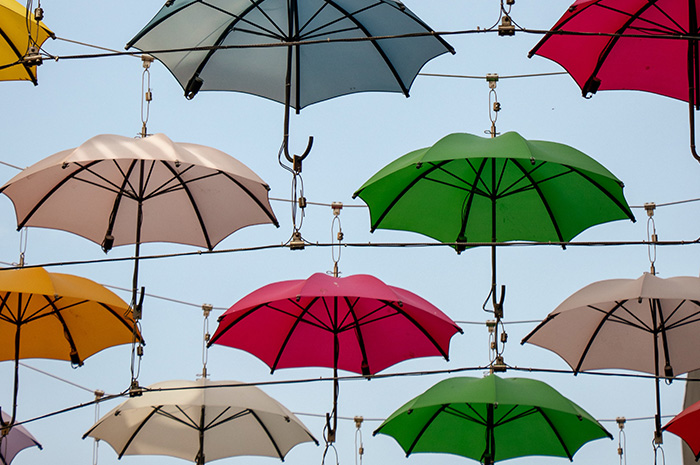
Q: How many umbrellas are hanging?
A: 12